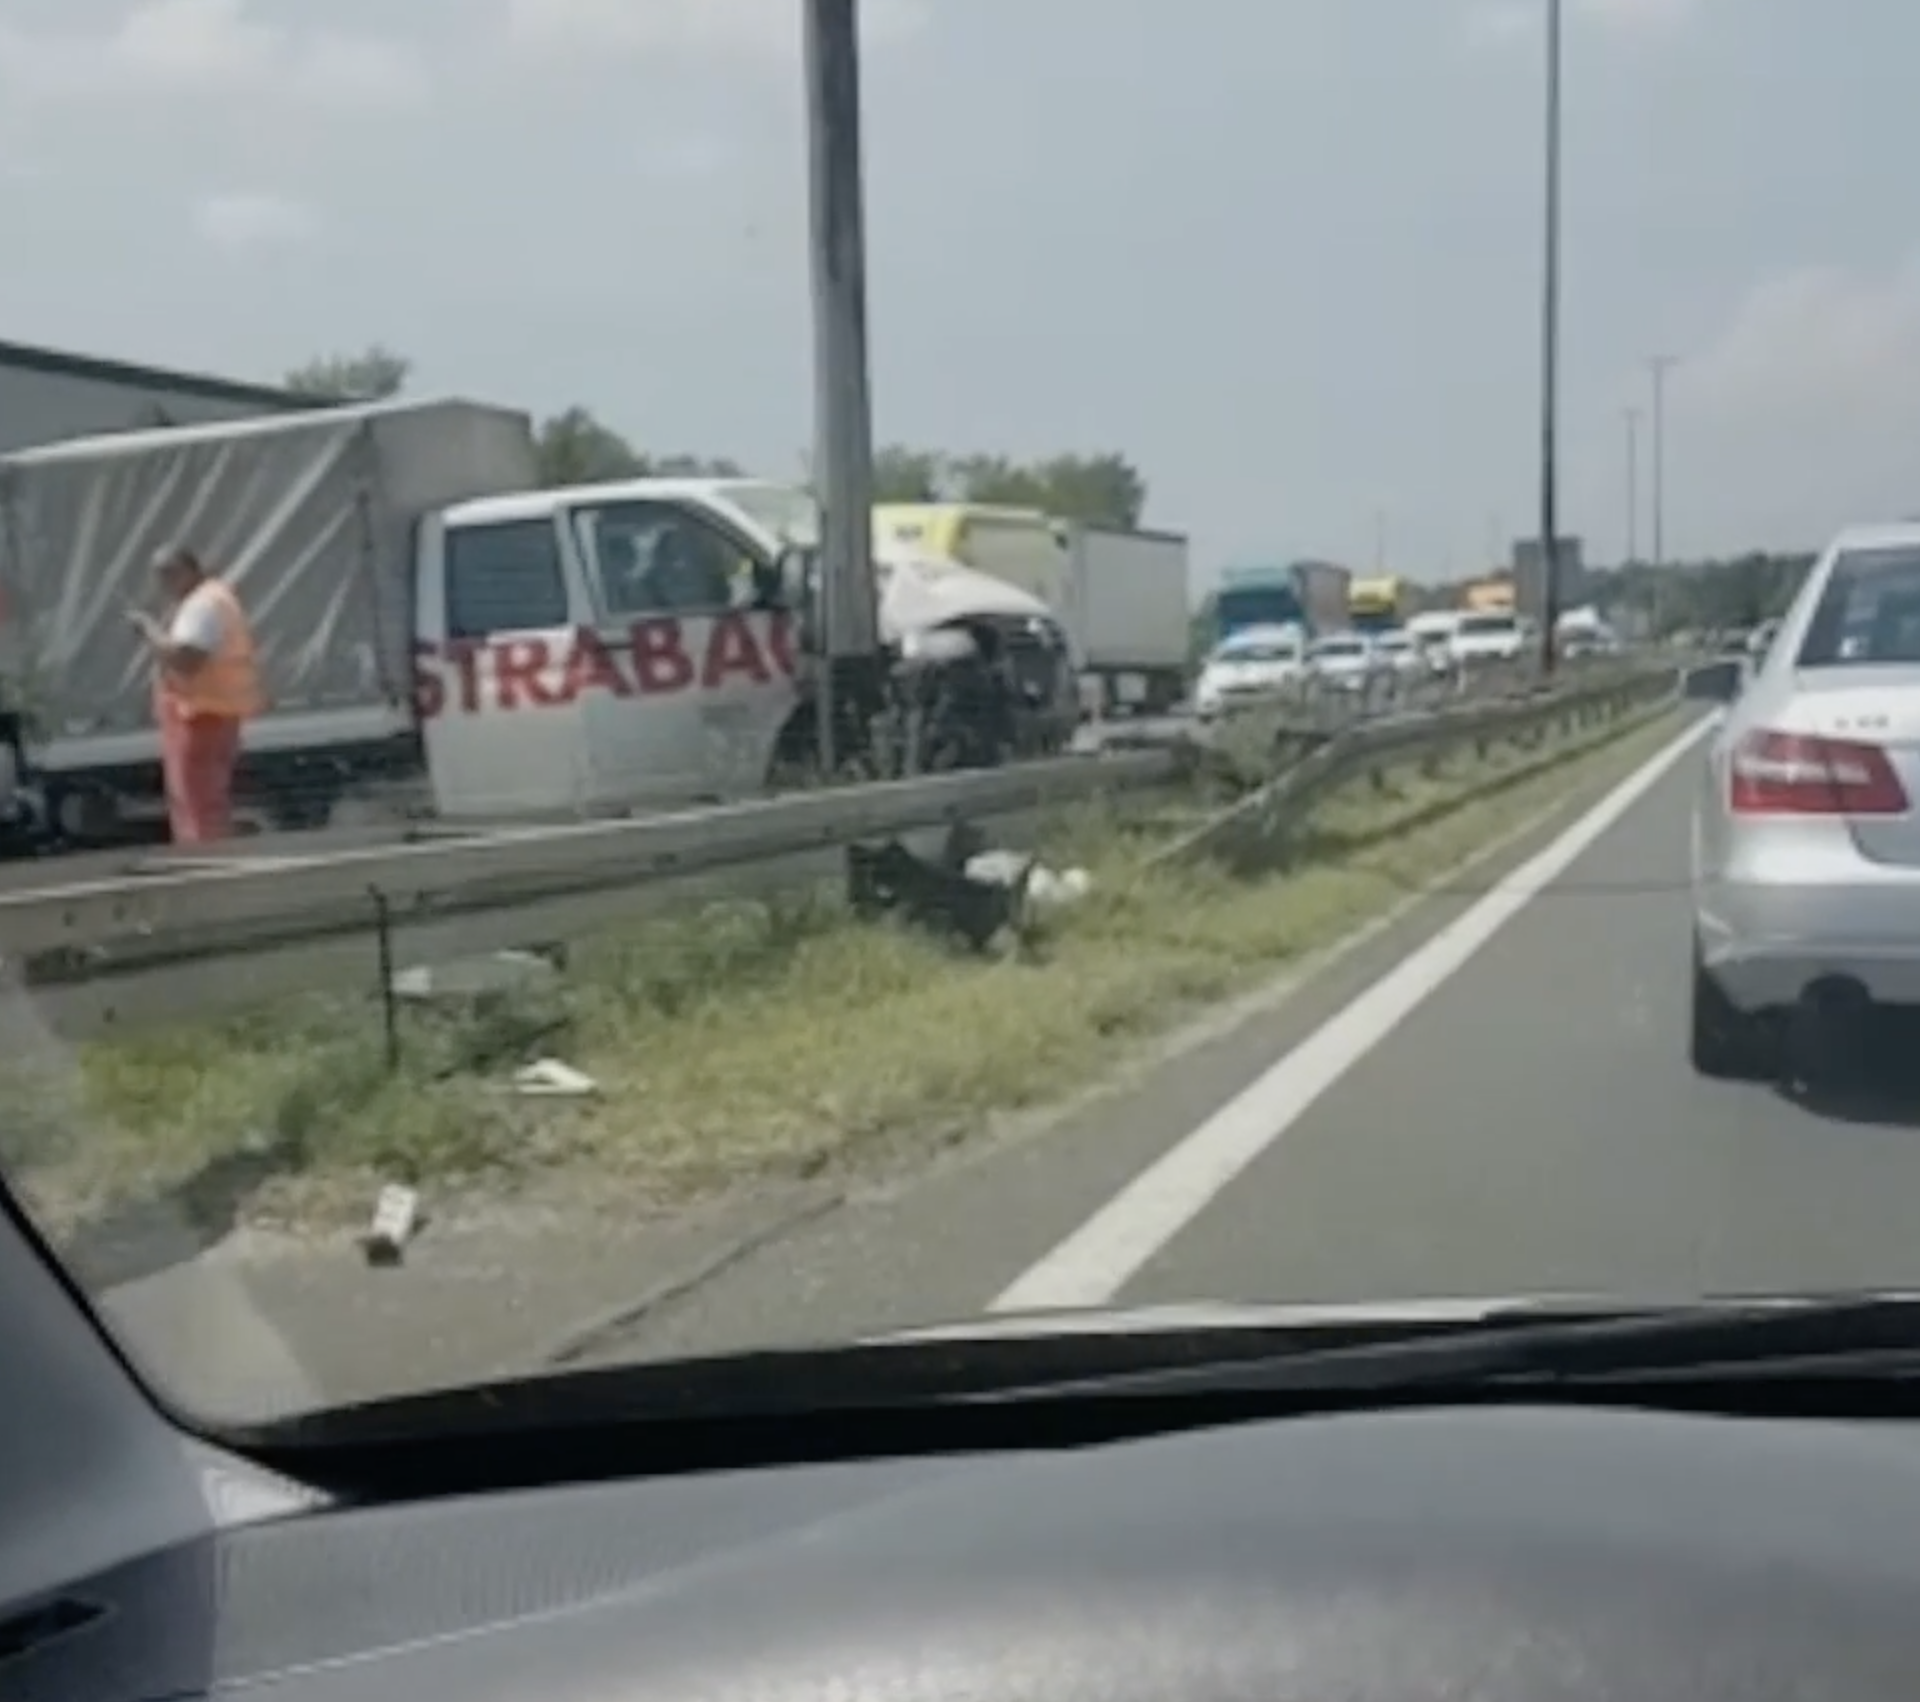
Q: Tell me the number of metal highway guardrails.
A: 2